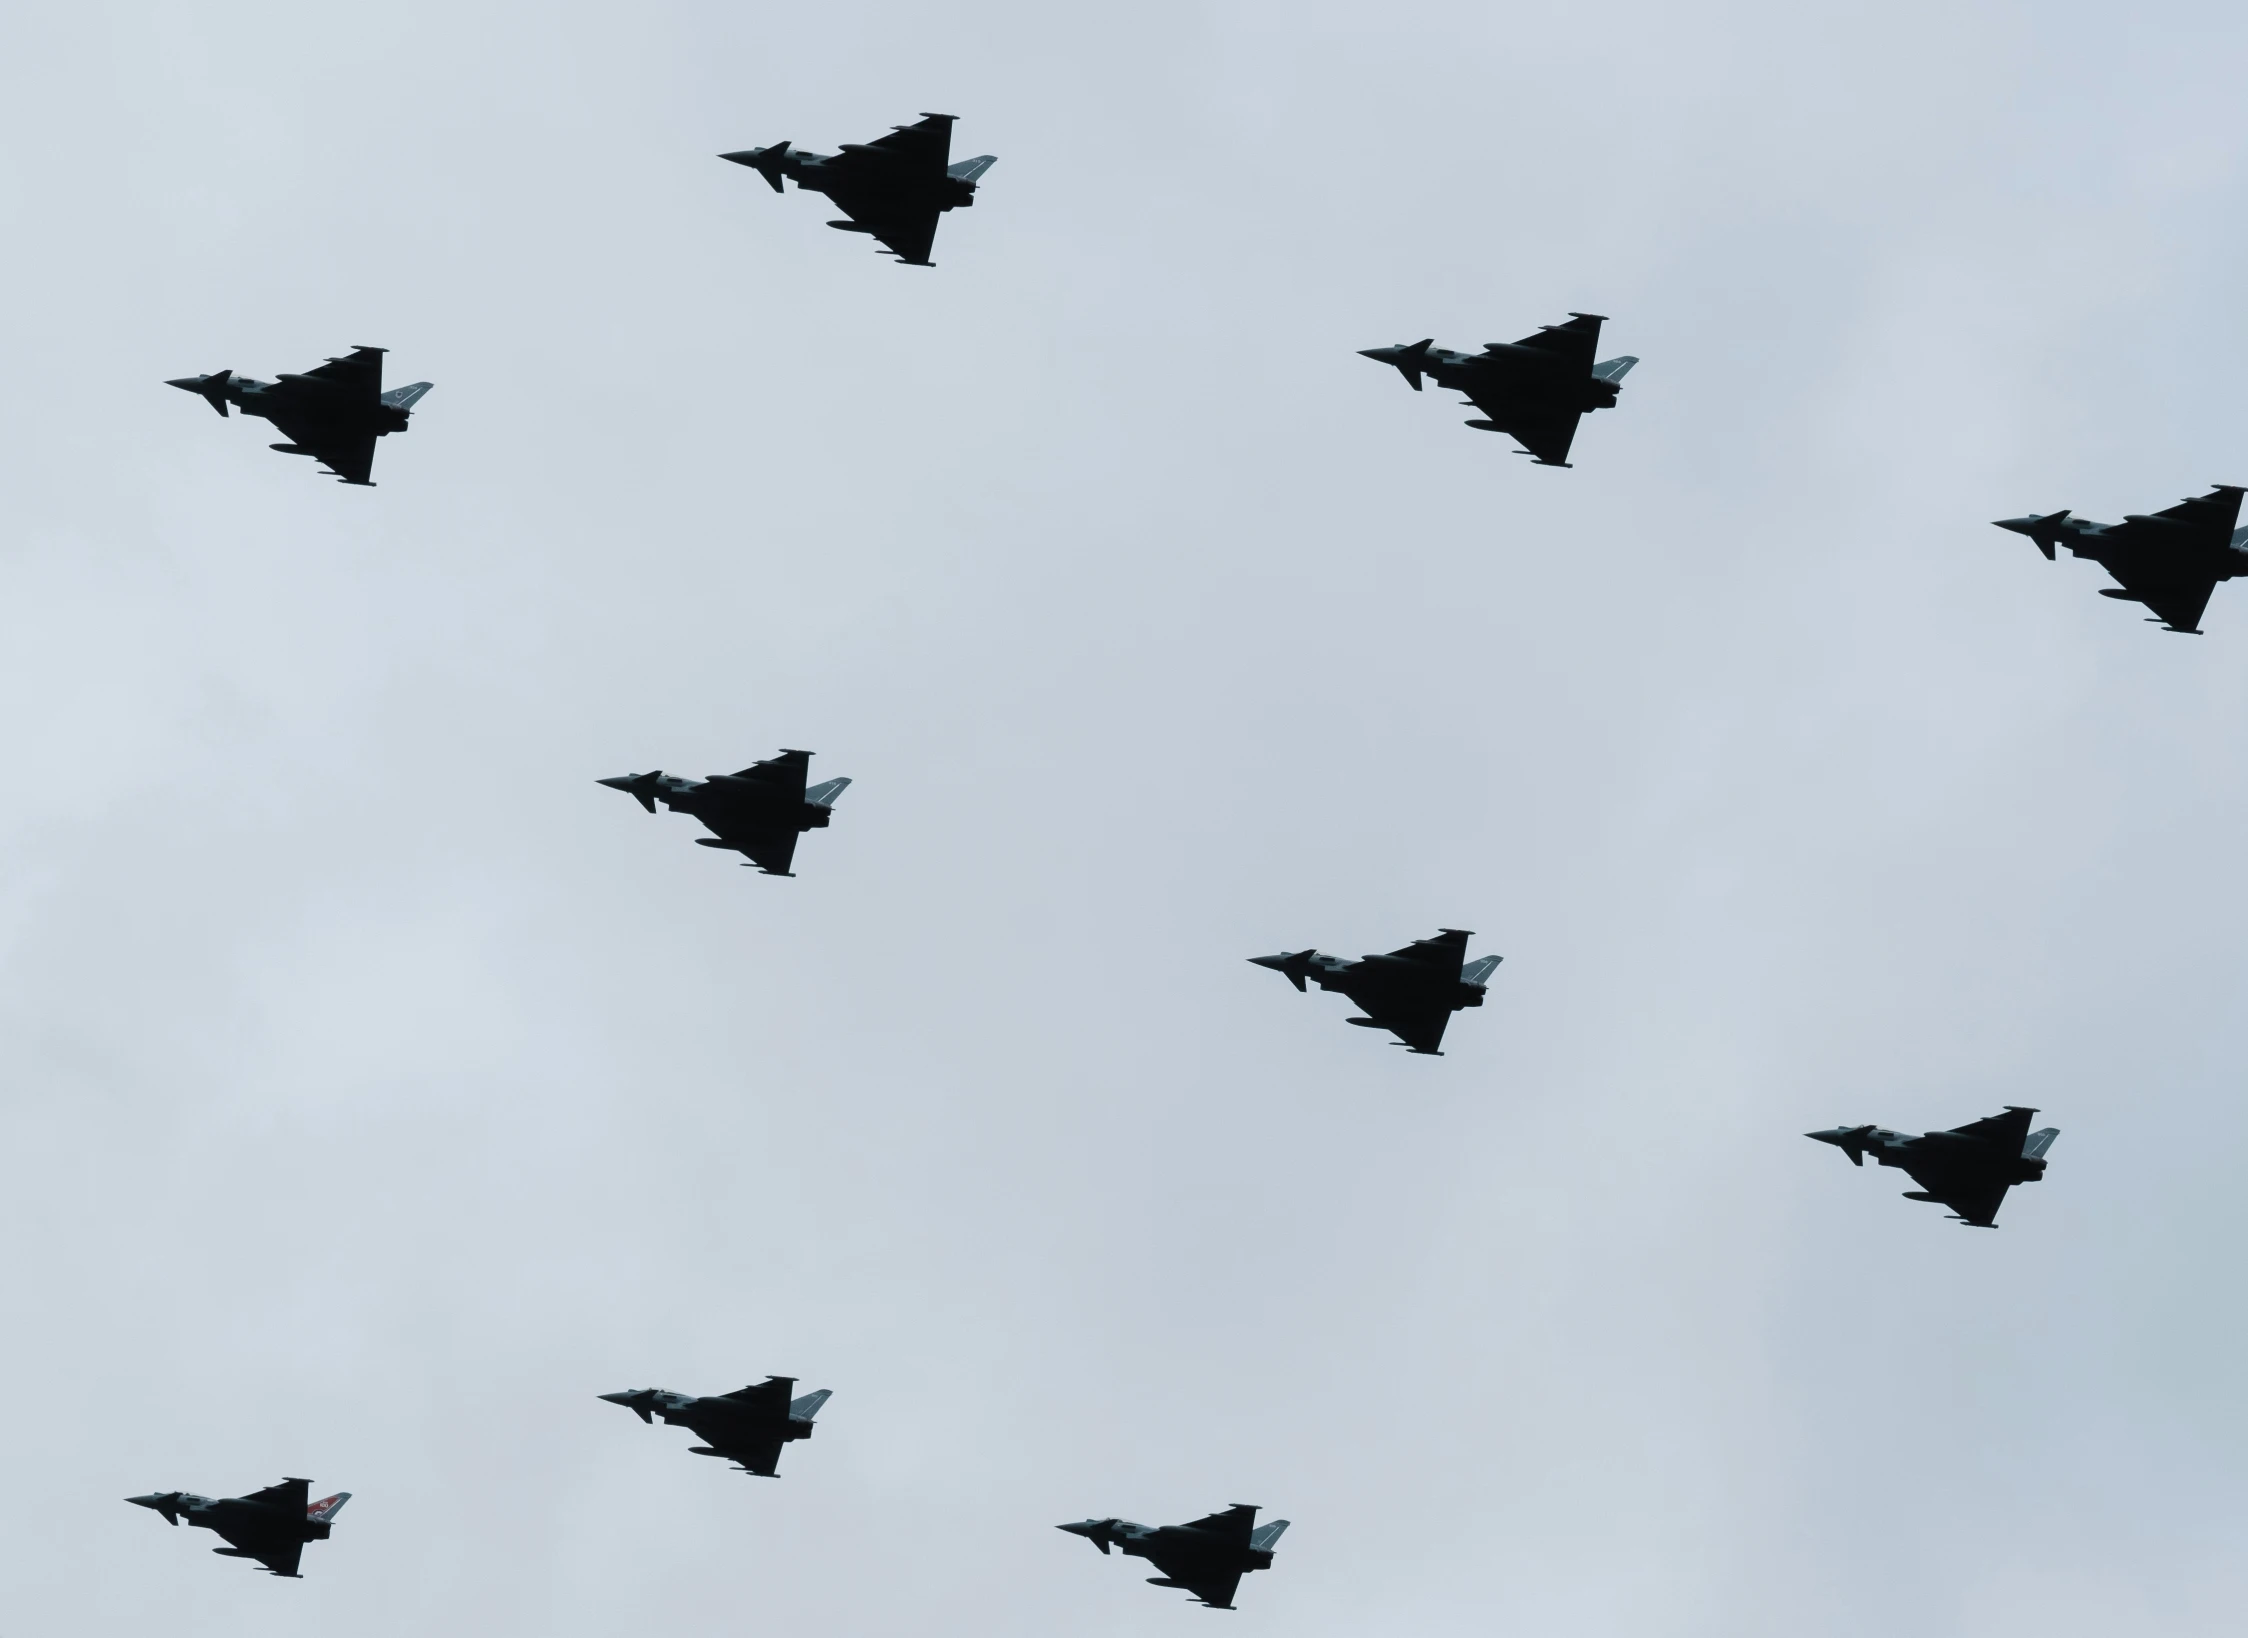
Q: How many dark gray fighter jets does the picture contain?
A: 10